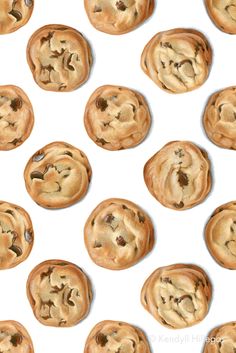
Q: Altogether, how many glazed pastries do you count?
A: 0